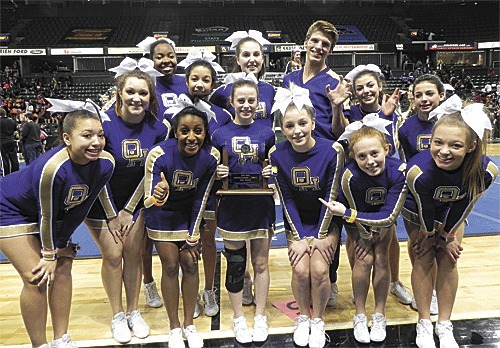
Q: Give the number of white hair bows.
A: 12